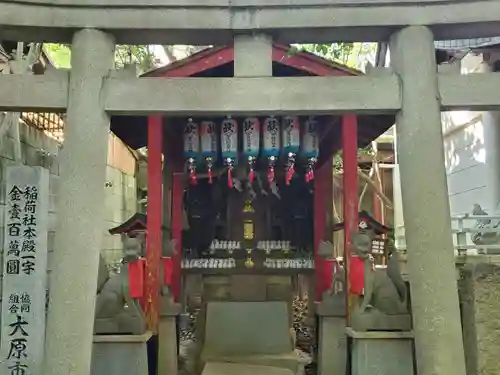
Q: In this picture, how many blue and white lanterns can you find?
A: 7